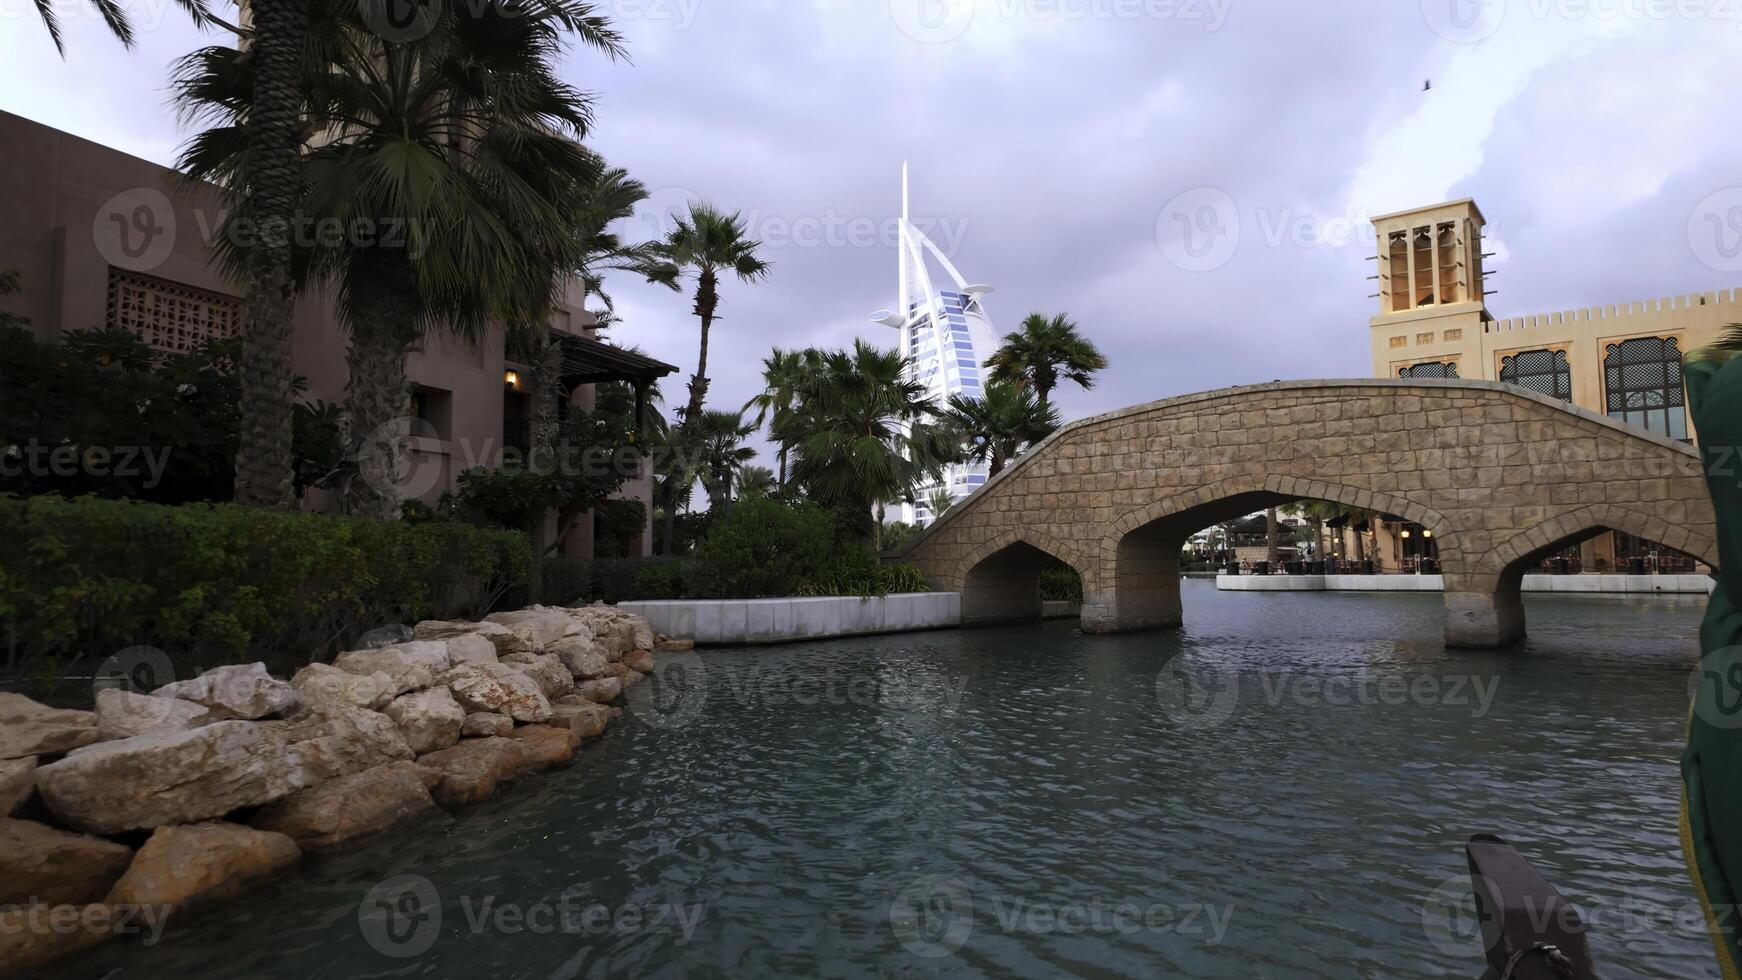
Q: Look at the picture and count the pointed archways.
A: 3